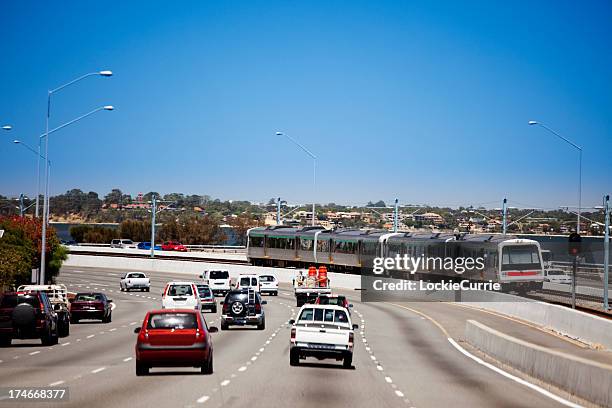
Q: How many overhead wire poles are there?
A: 6